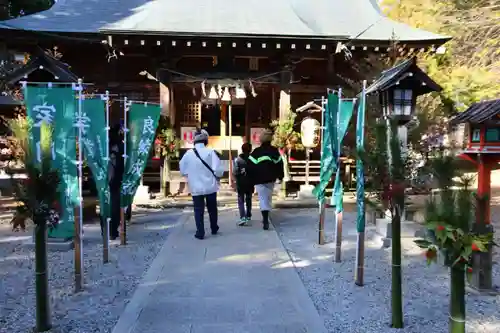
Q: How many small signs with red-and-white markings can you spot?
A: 2